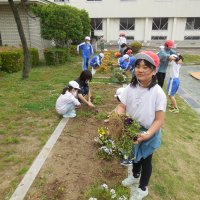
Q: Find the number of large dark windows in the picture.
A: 4